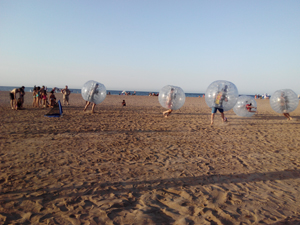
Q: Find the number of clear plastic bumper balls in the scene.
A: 5